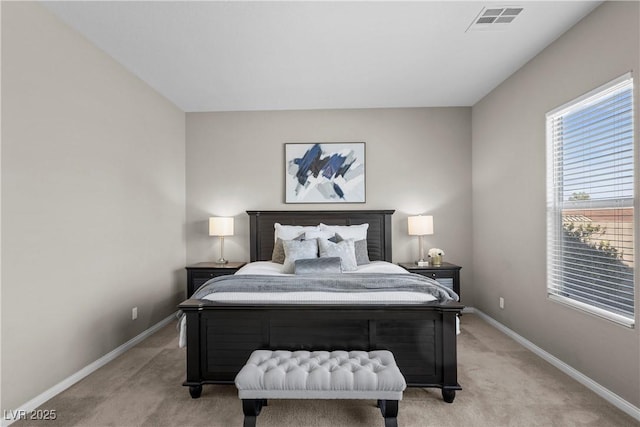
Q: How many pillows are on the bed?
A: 7